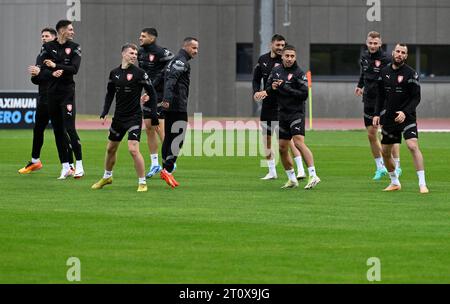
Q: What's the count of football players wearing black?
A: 9